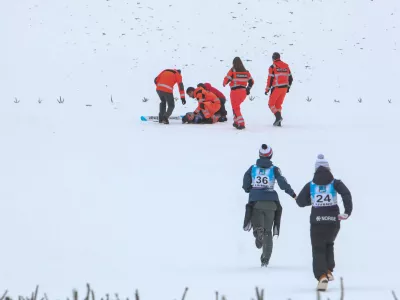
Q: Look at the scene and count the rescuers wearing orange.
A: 4